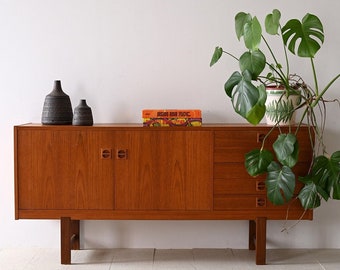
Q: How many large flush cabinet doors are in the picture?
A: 2